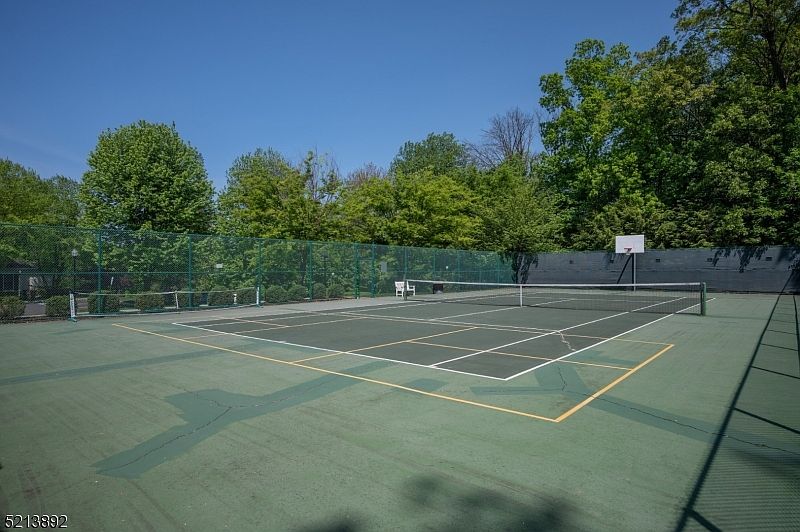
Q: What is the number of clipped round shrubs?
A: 11